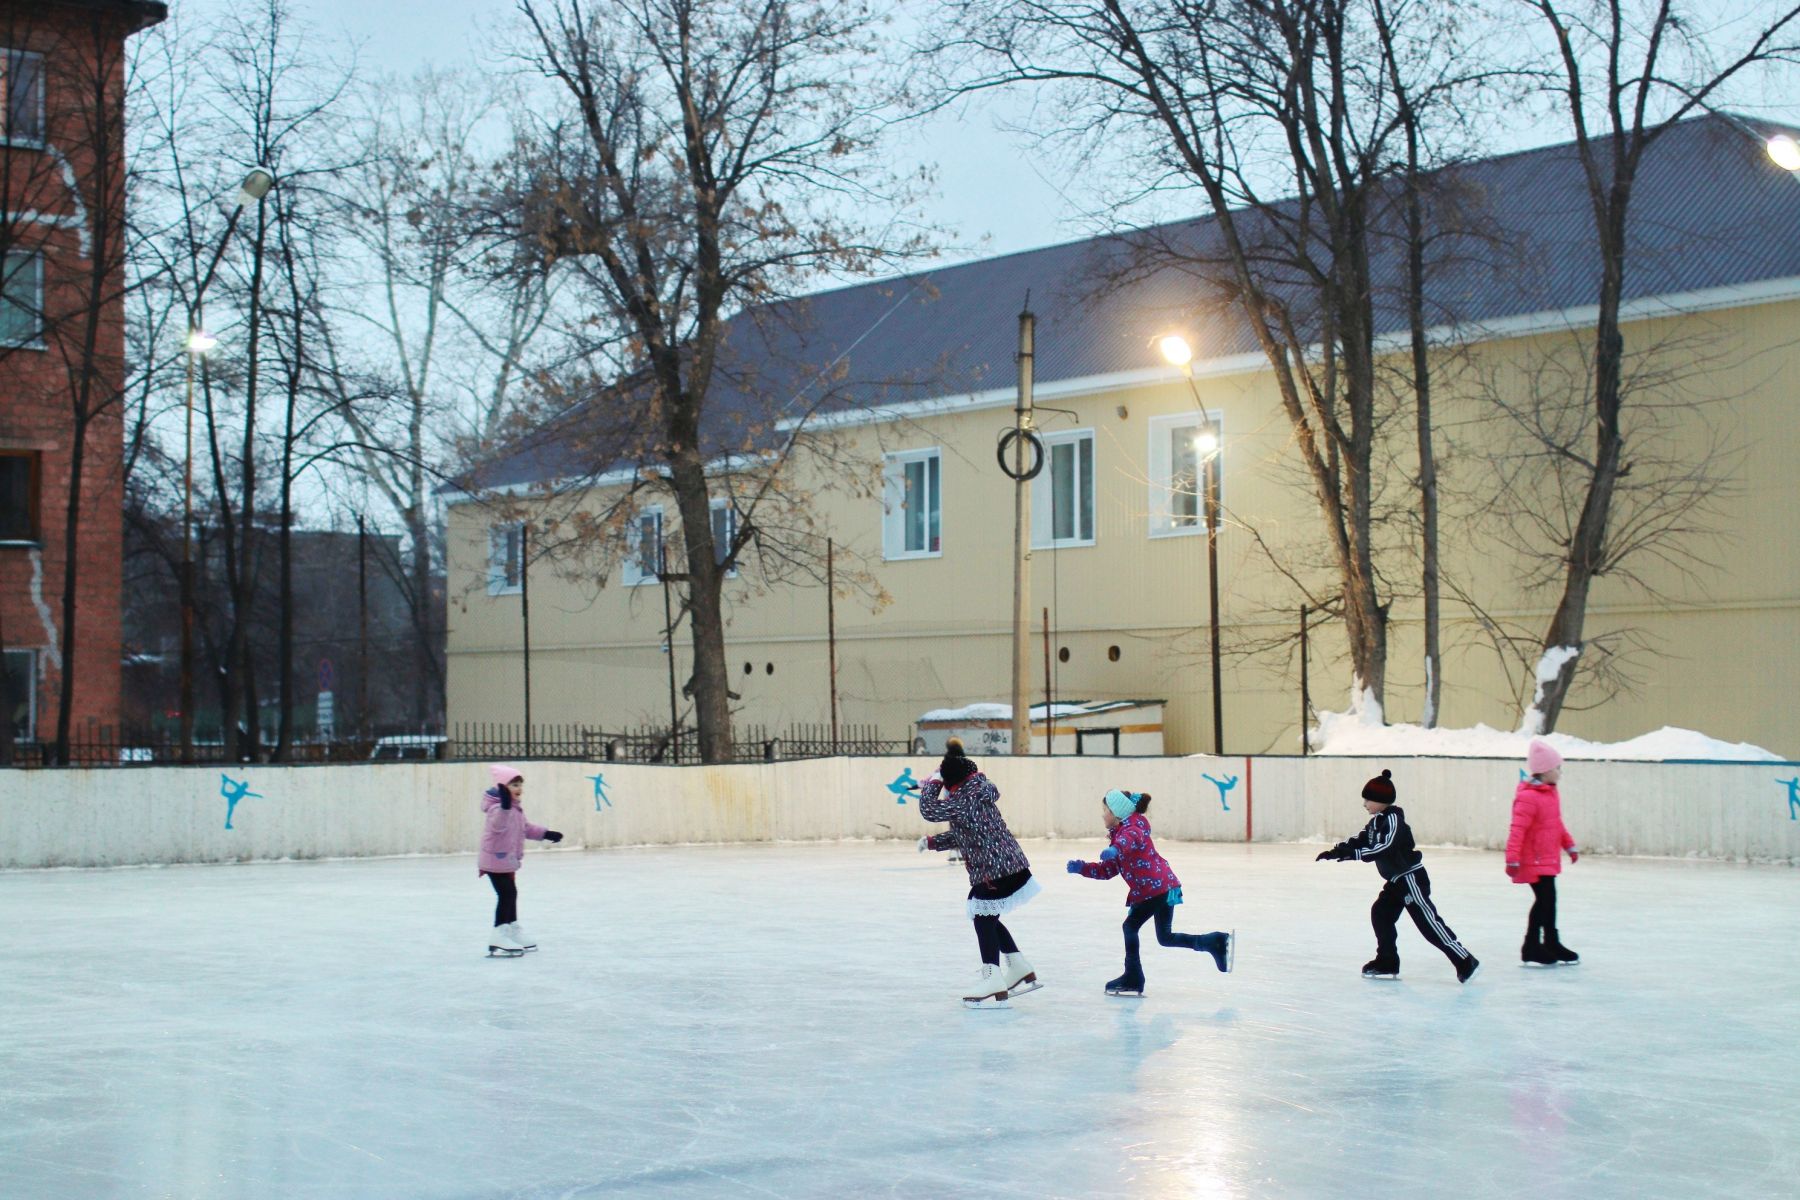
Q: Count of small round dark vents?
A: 4